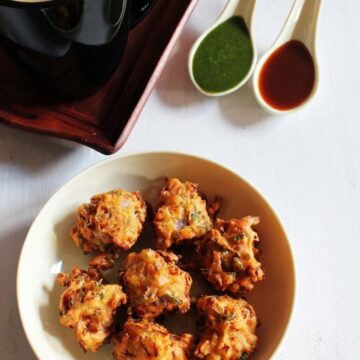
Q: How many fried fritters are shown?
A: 7